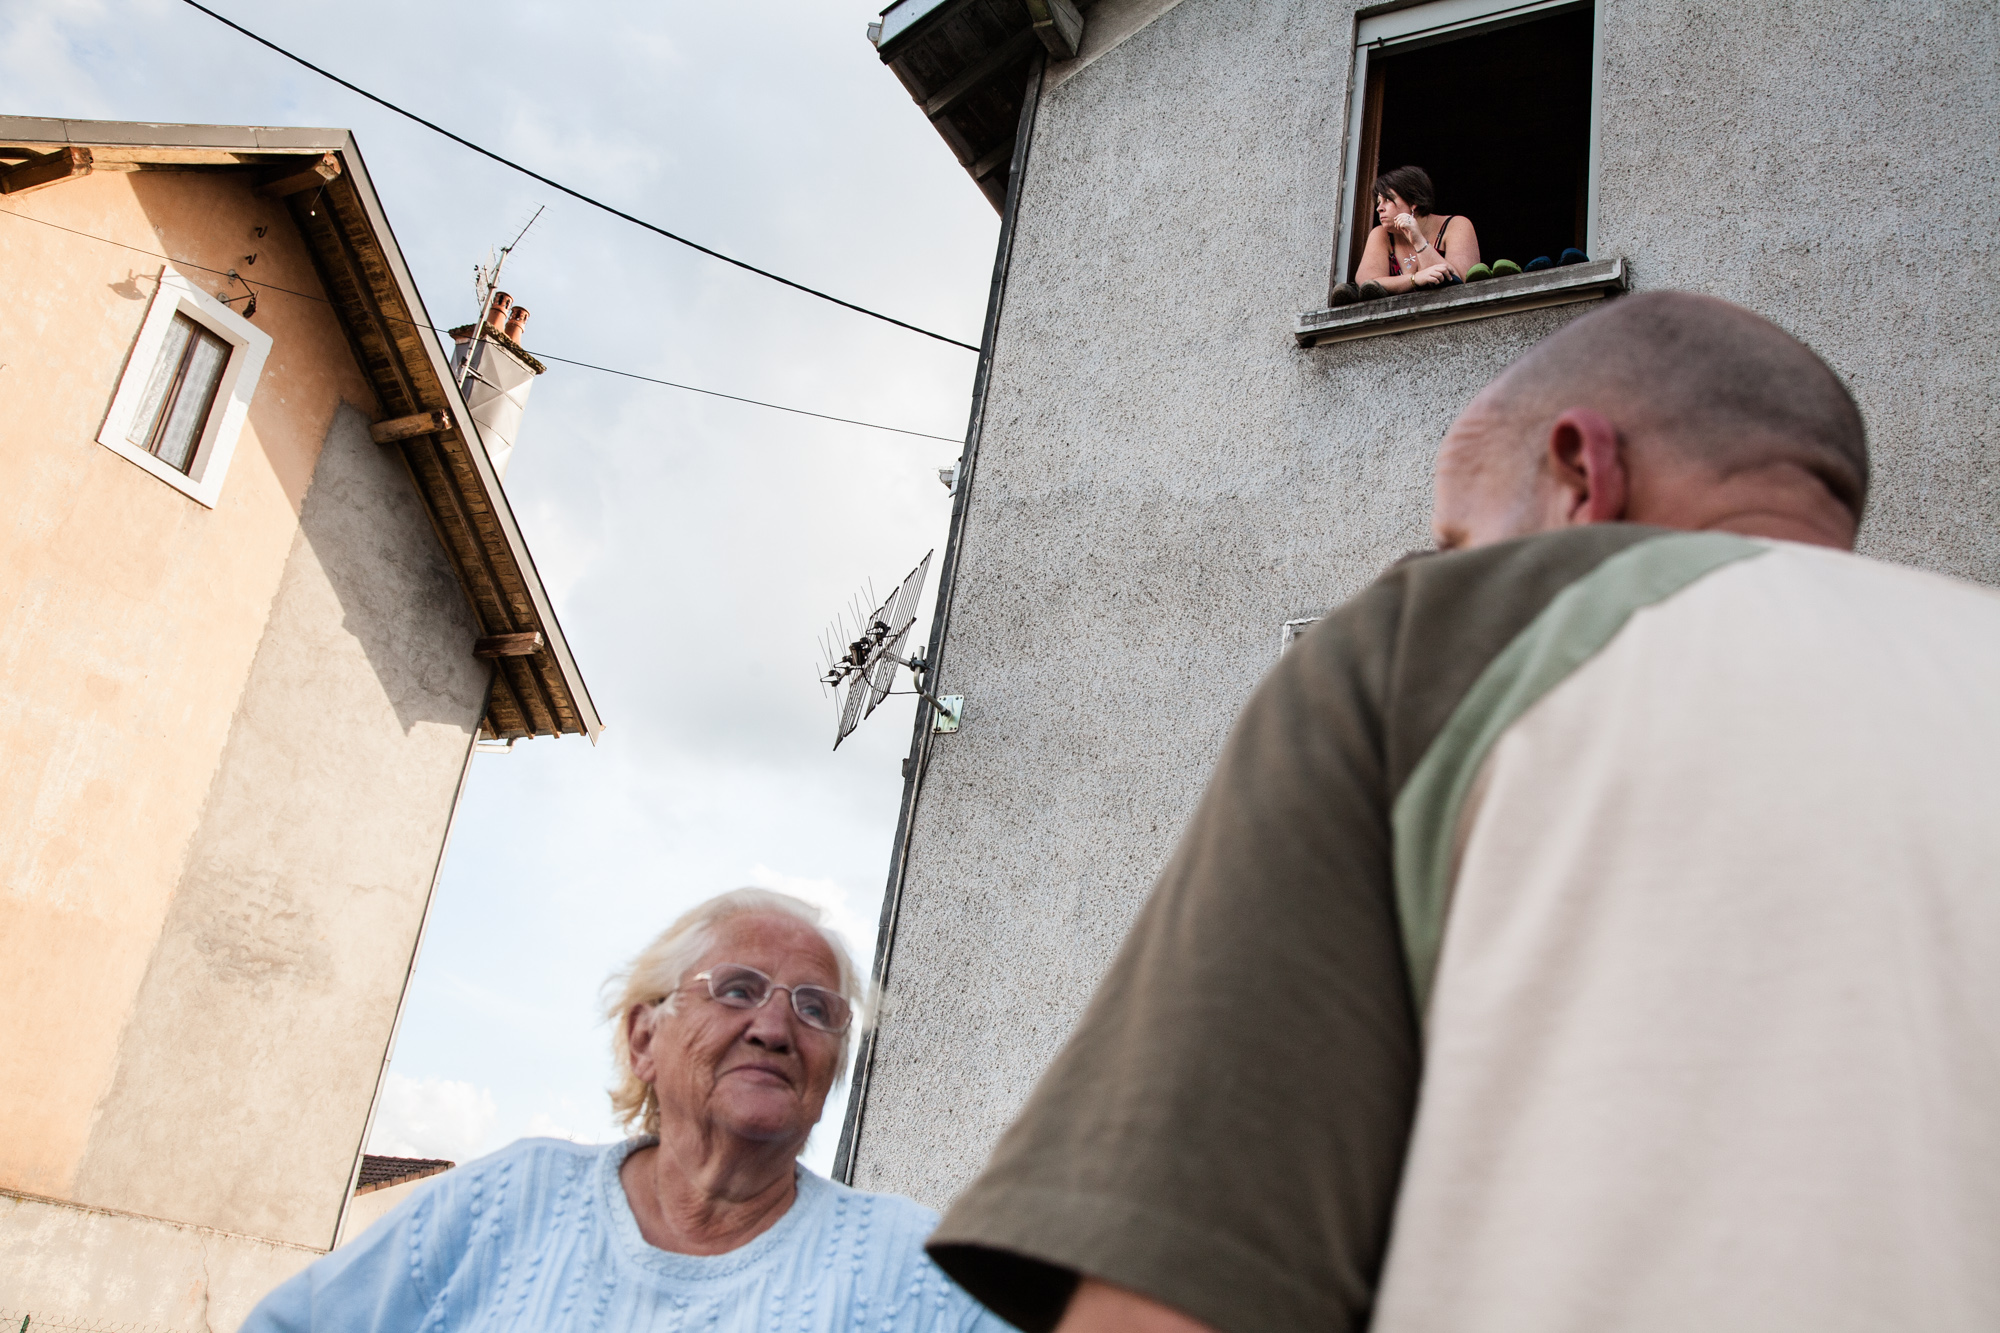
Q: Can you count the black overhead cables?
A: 2